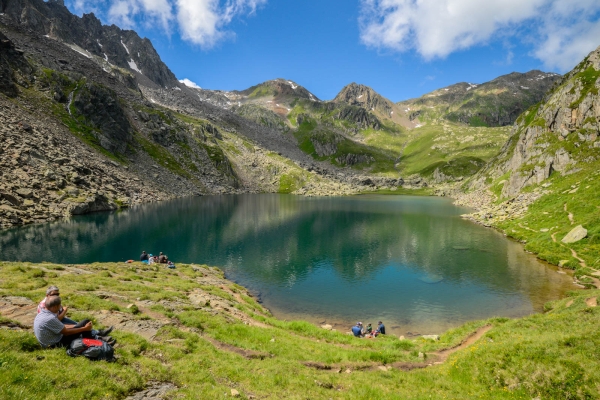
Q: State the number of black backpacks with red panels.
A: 1